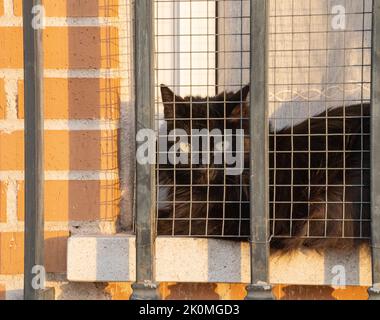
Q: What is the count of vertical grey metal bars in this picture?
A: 4